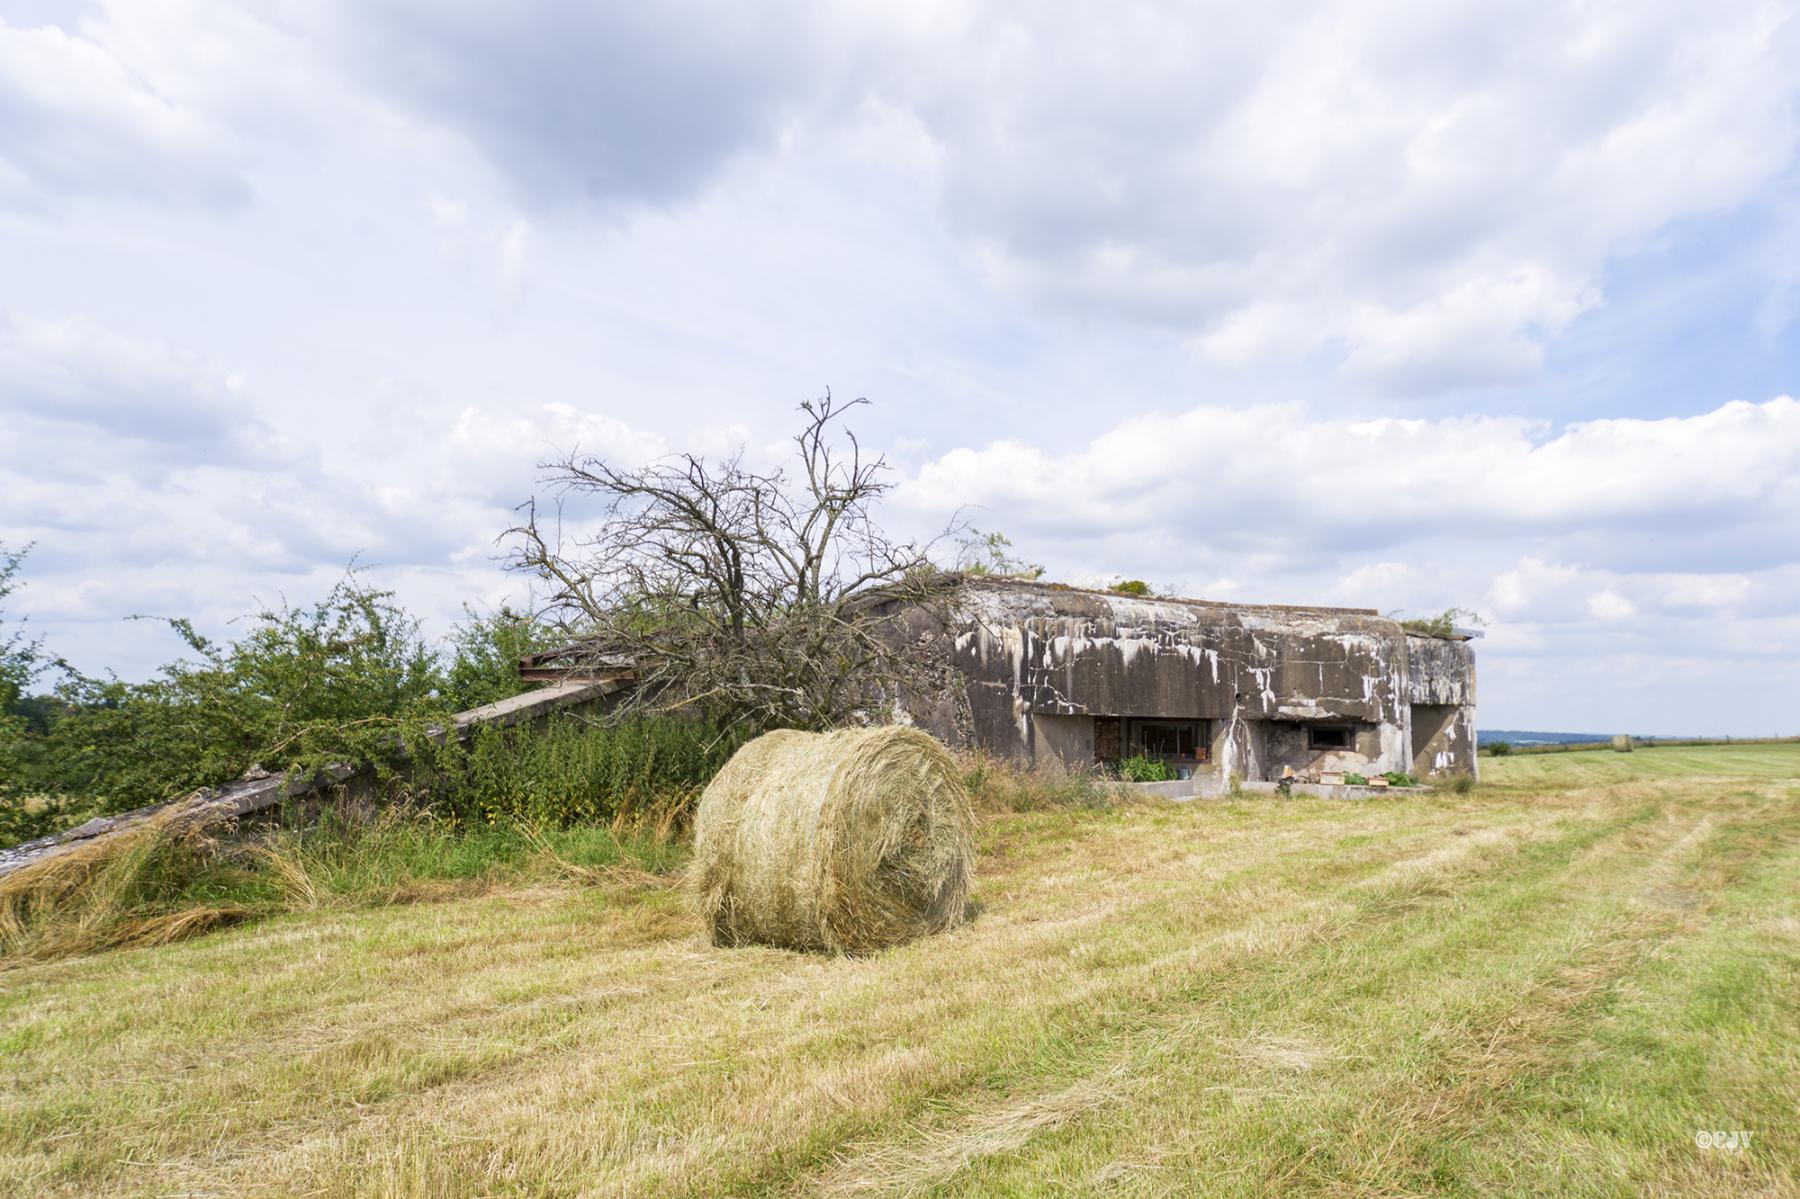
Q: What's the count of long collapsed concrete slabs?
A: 1